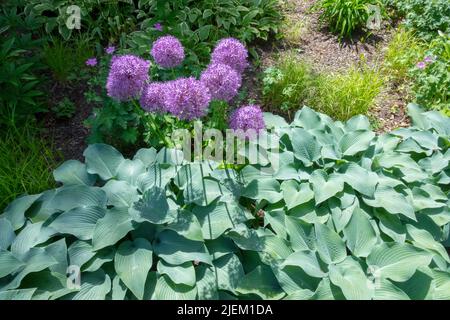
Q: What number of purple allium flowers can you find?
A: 7